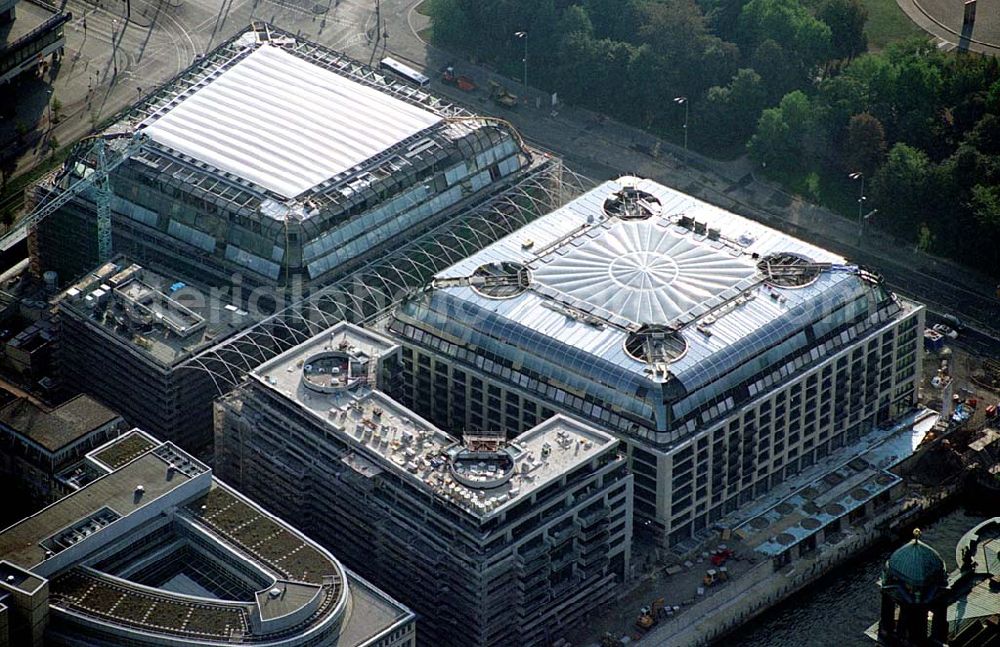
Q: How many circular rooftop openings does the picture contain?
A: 6